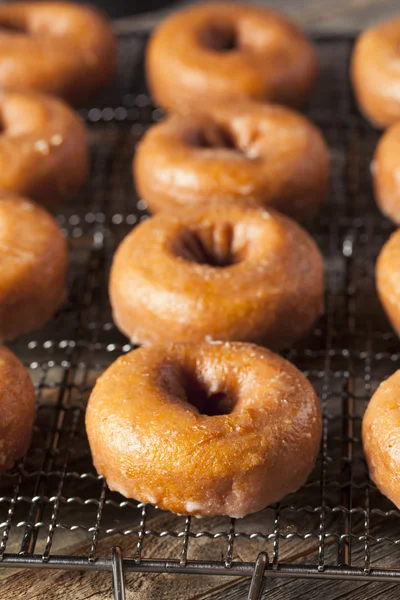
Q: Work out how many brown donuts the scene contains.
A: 12